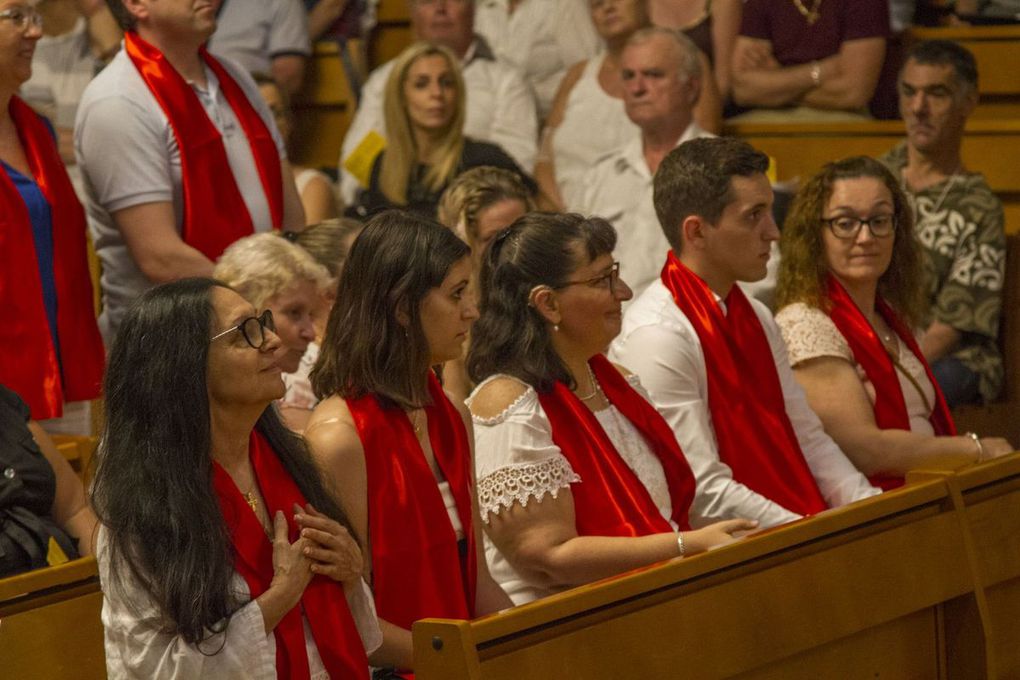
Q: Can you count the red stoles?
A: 7